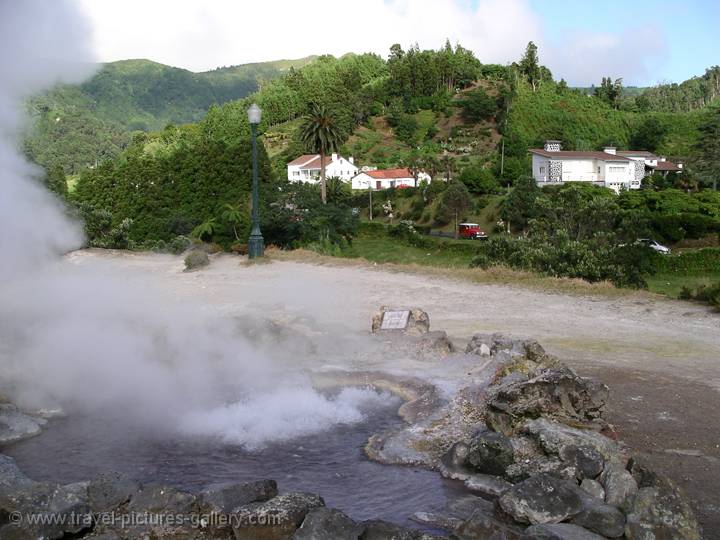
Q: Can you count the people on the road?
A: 0